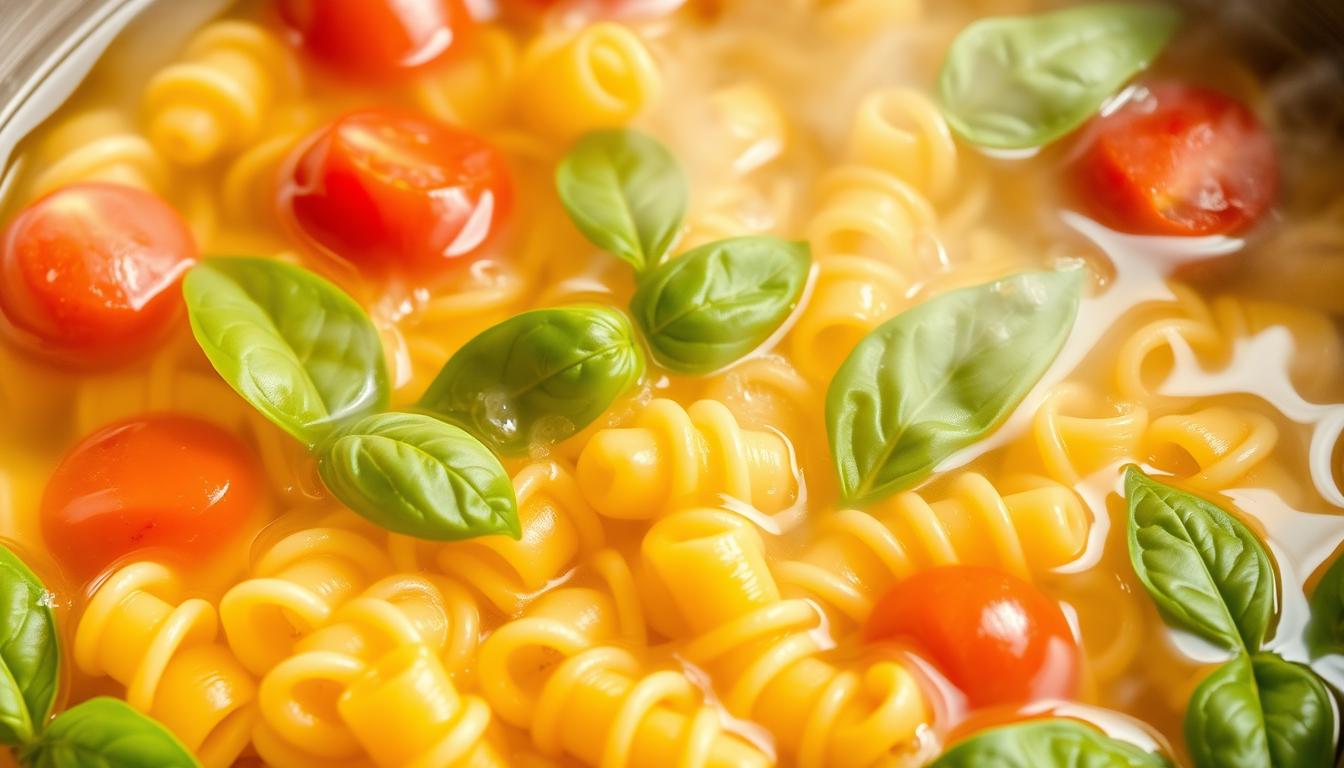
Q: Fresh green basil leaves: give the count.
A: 13